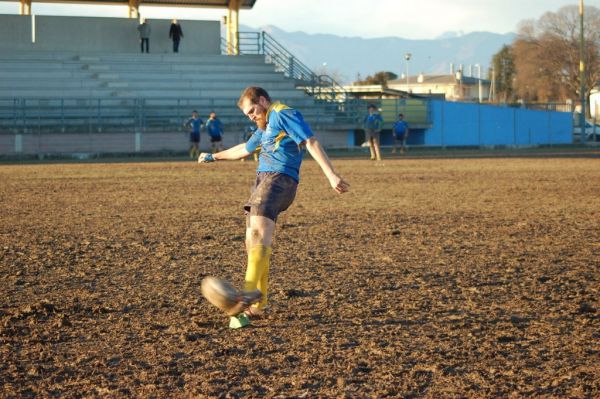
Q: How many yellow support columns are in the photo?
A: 3